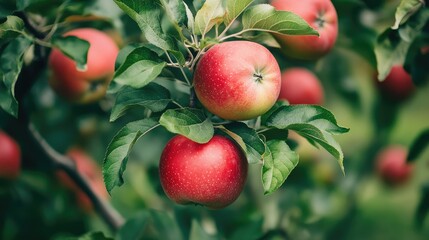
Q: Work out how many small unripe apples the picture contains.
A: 0